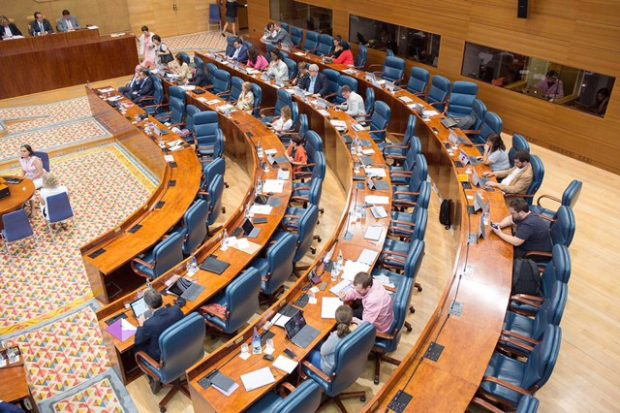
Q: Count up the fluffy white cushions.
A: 0